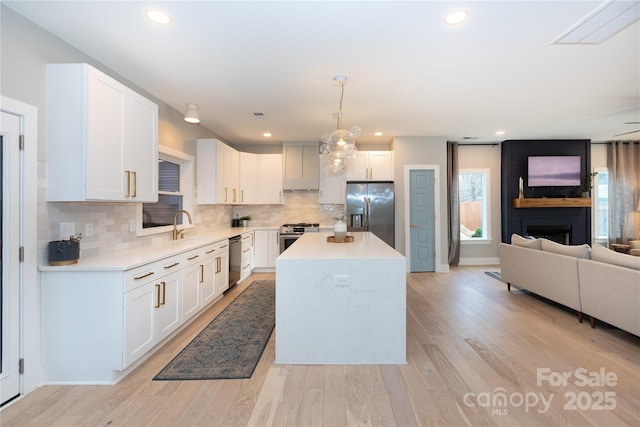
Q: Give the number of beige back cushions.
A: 3